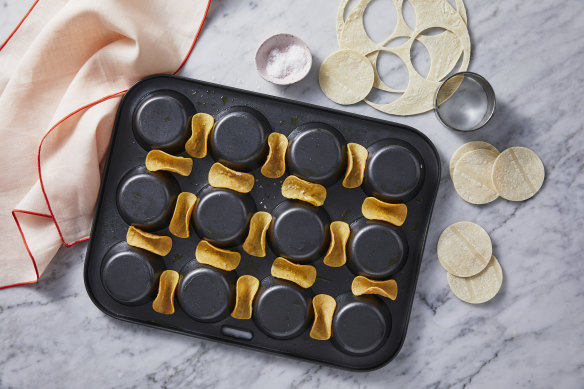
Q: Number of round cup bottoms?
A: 12